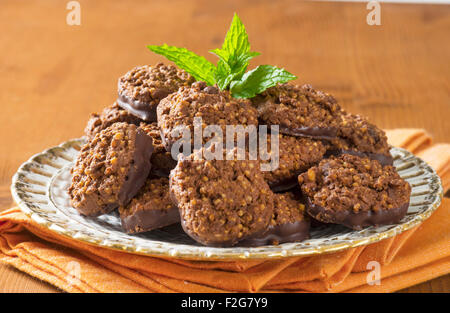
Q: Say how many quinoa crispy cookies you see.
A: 12